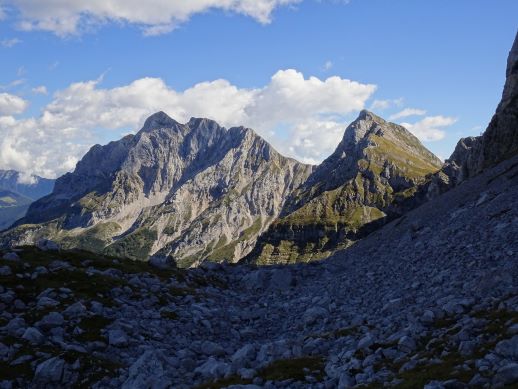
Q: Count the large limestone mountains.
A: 2